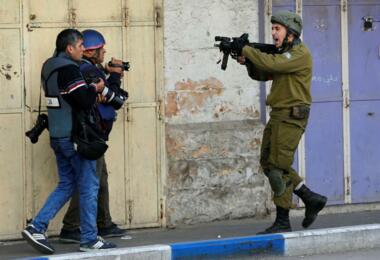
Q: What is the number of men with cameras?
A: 2